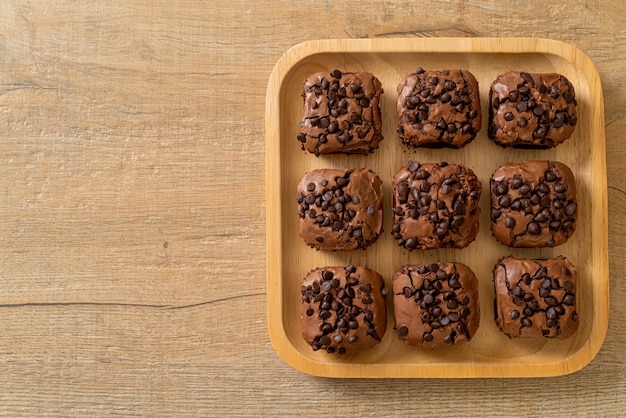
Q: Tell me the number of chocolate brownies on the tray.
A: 9